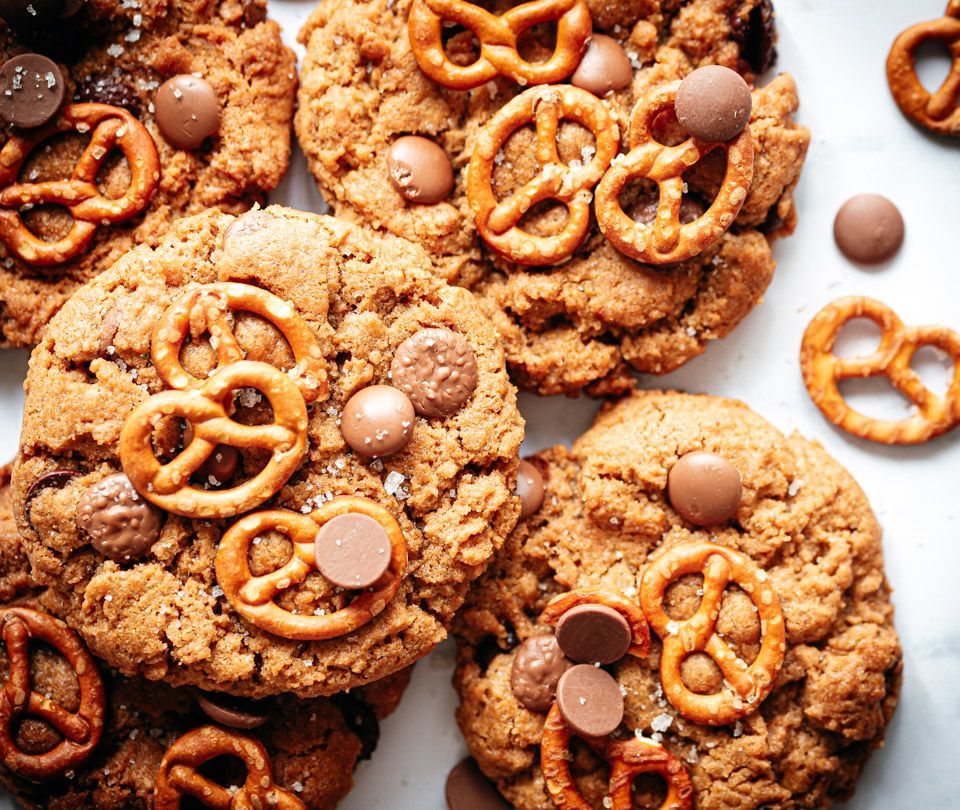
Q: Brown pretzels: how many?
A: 14